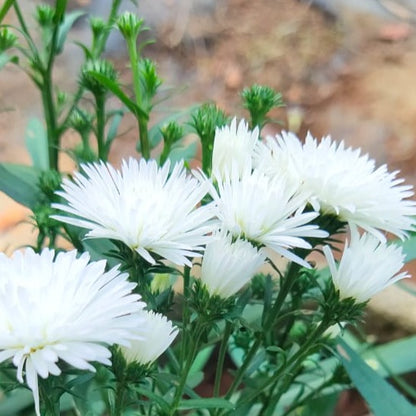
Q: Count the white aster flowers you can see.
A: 8